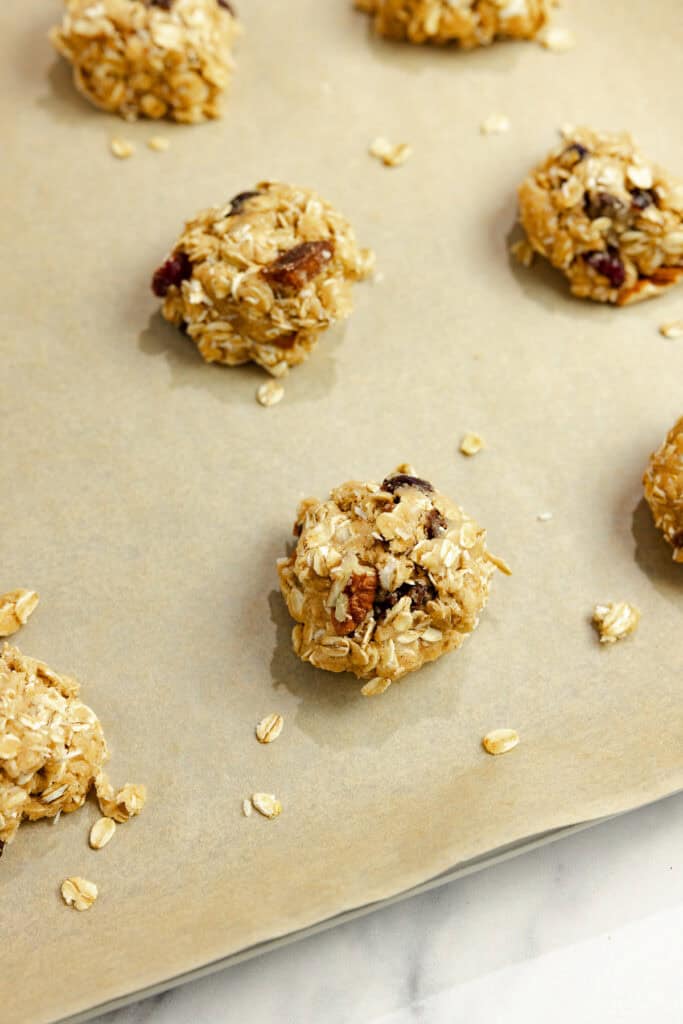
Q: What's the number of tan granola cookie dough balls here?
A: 7